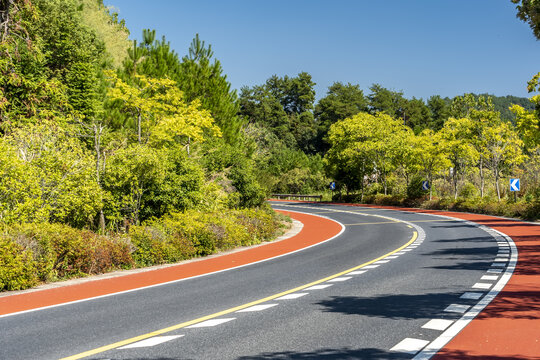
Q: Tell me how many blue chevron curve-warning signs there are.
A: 3